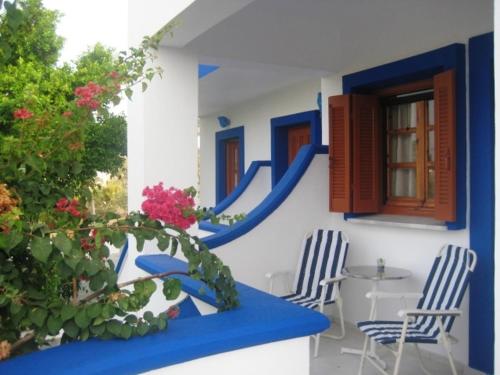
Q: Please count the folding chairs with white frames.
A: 2